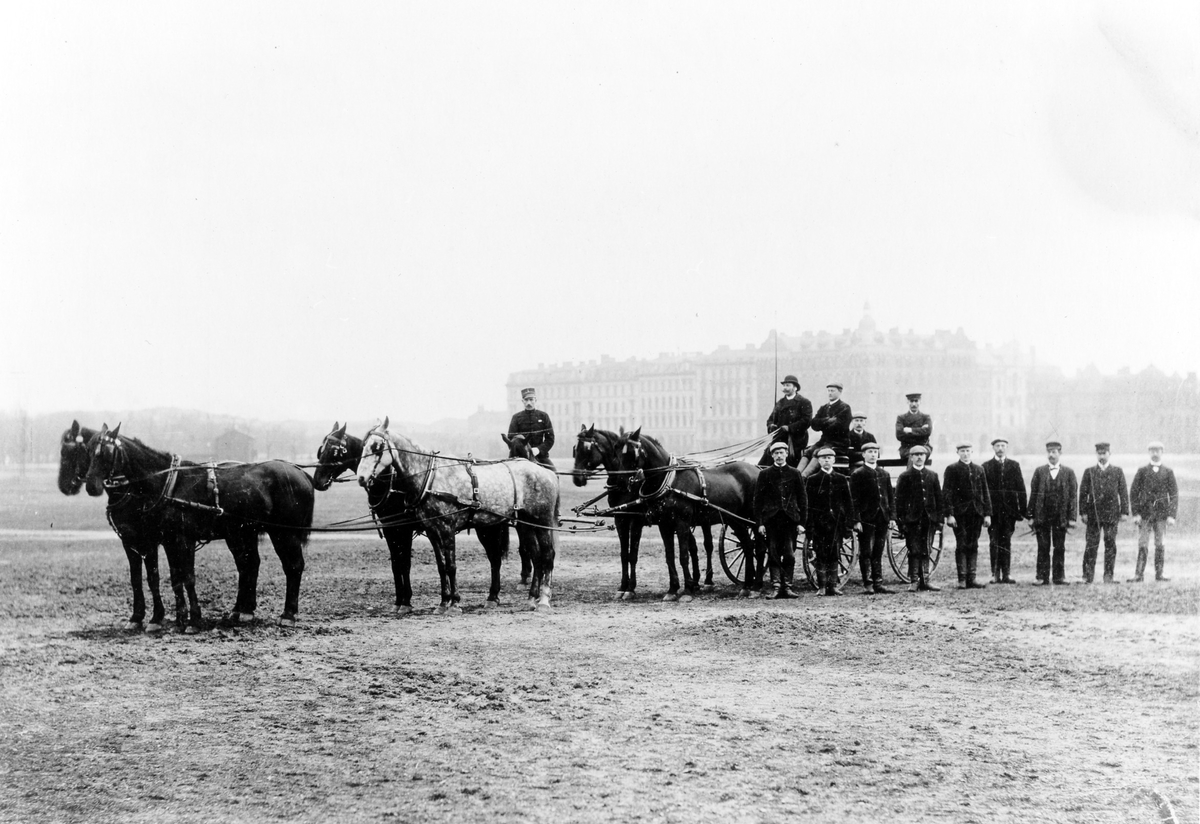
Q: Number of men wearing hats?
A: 14